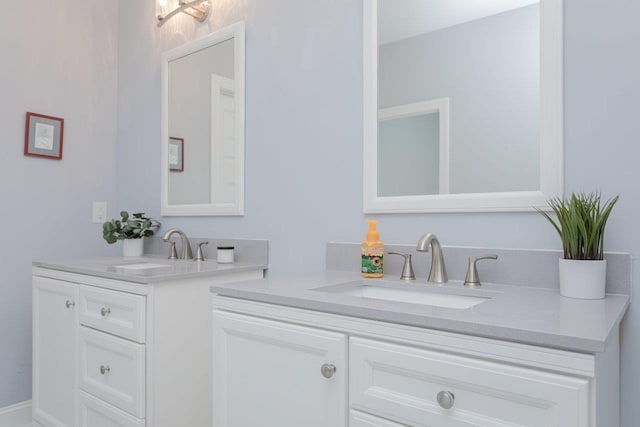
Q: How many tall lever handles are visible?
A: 4